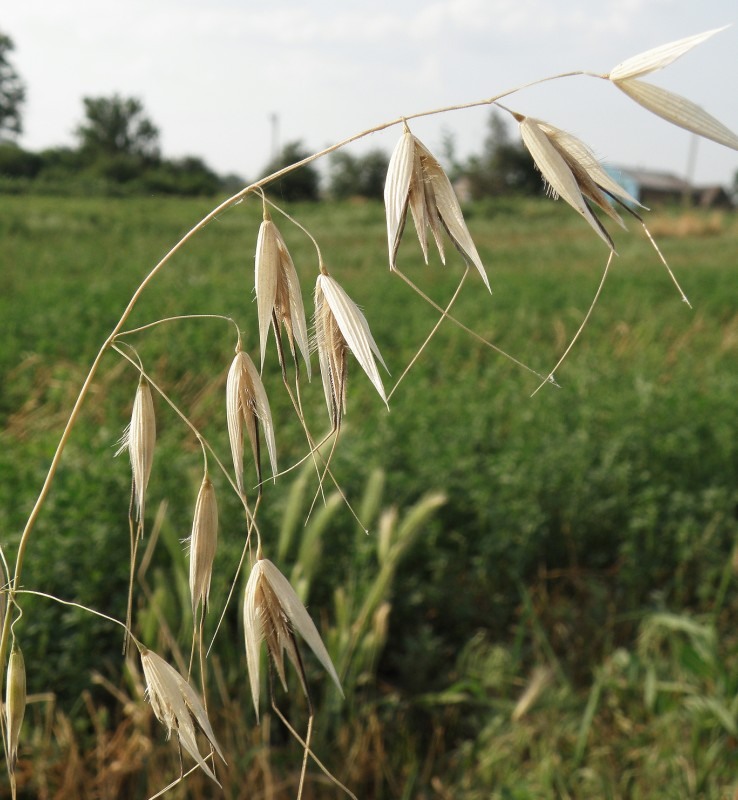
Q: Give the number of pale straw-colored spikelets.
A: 11